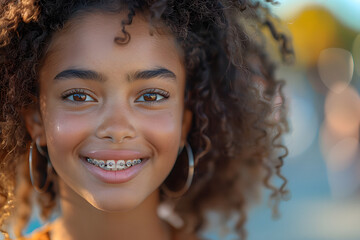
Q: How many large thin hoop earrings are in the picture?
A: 2